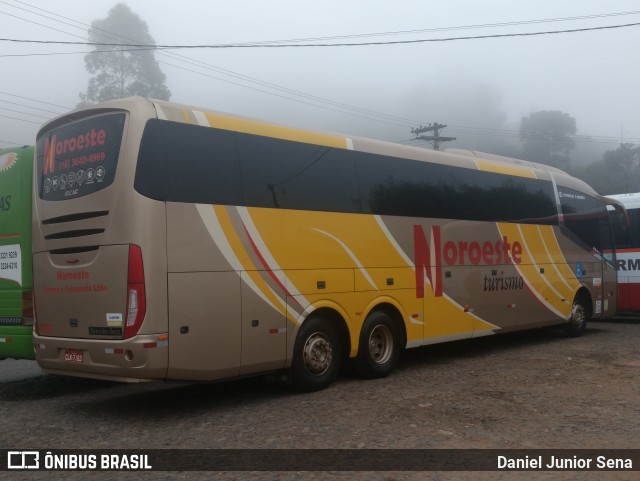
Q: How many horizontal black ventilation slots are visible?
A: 3